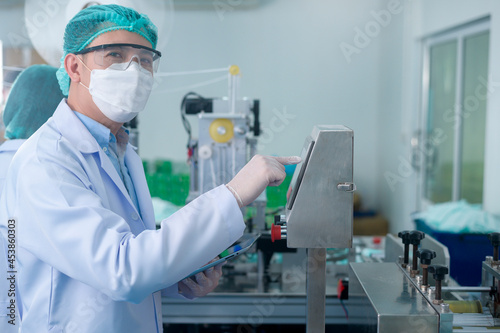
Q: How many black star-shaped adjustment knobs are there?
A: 5